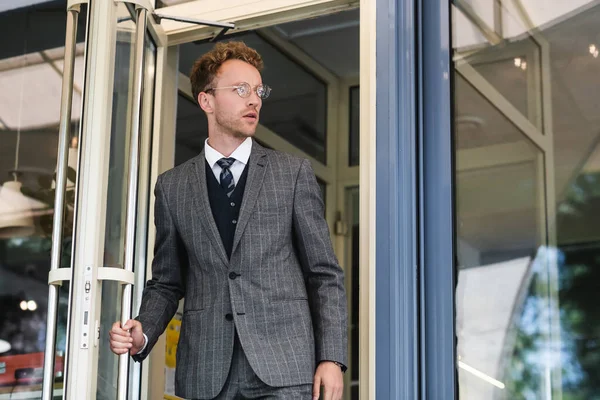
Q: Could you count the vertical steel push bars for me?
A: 2